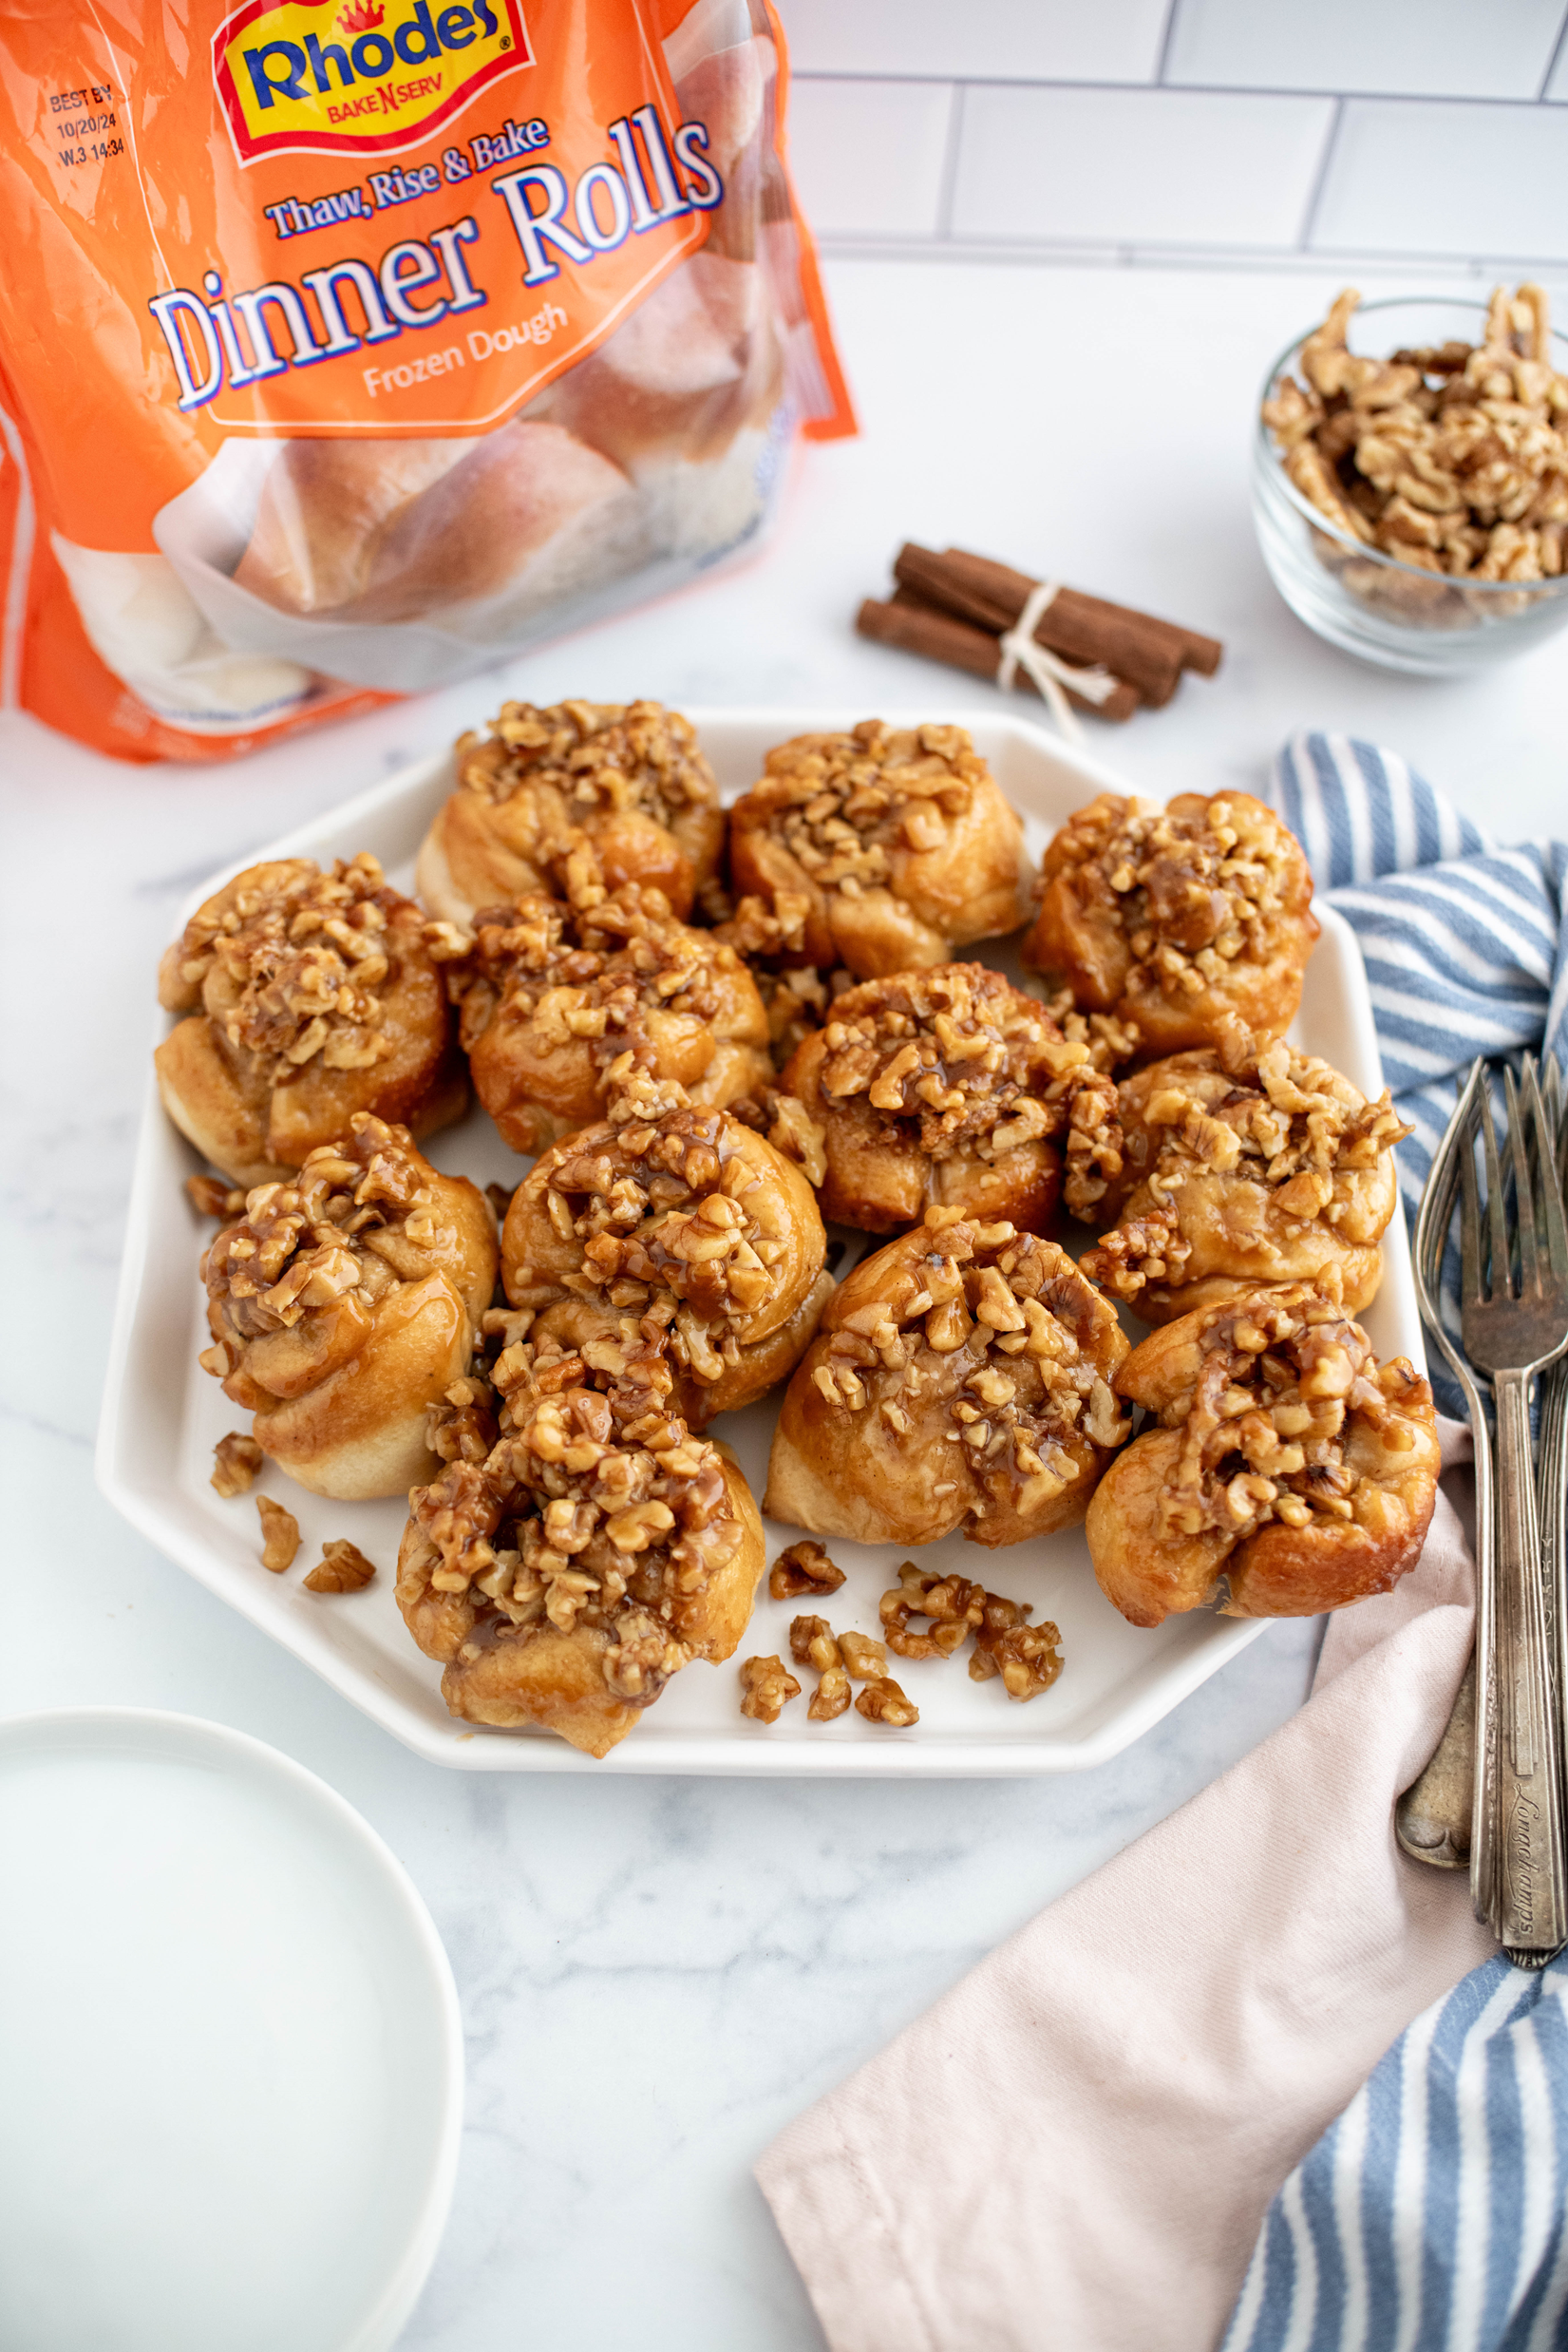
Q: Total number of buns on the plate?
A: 12